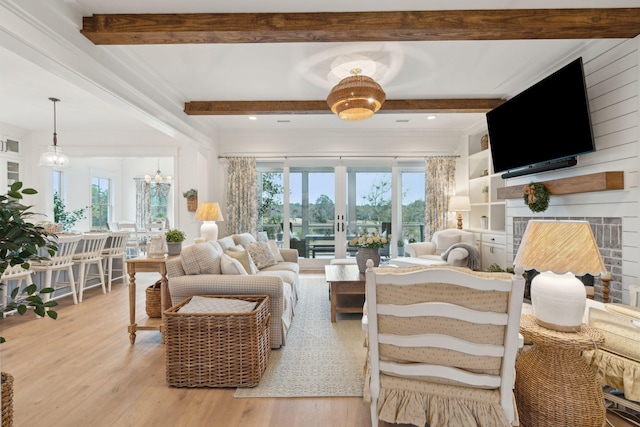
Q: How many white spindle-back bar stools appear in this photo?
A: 4